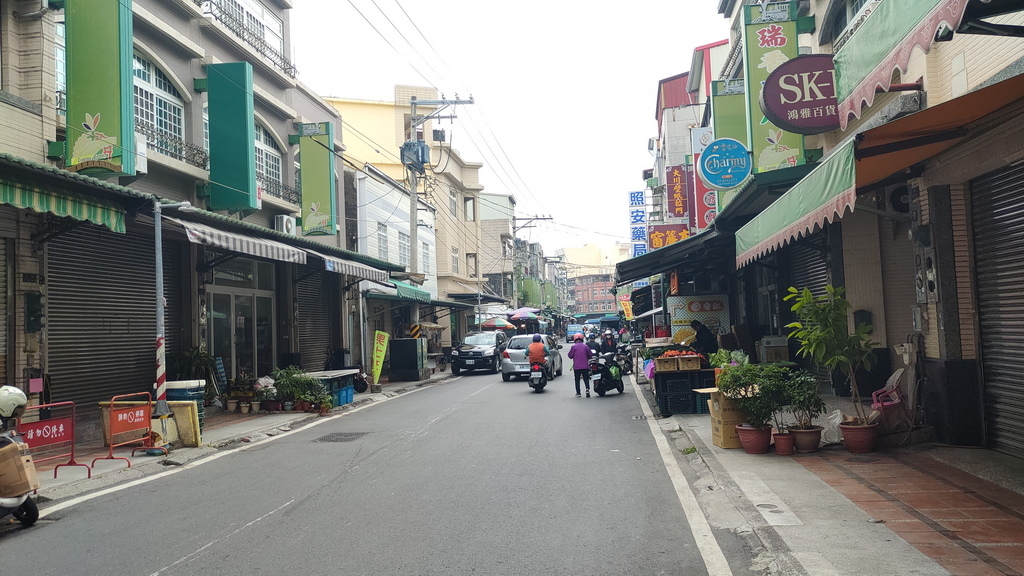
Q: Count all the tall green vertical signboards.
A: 5